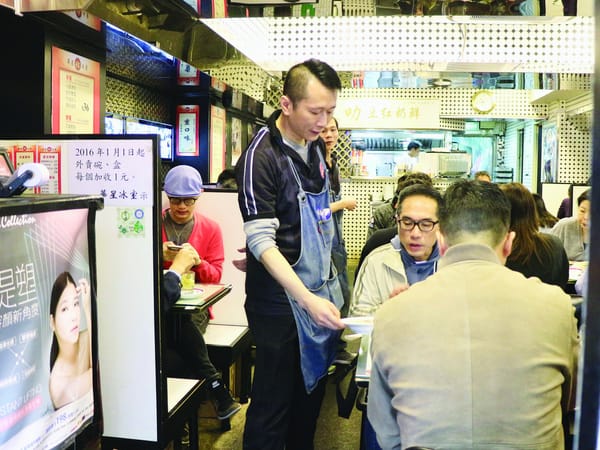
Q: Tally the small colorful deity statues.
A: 0